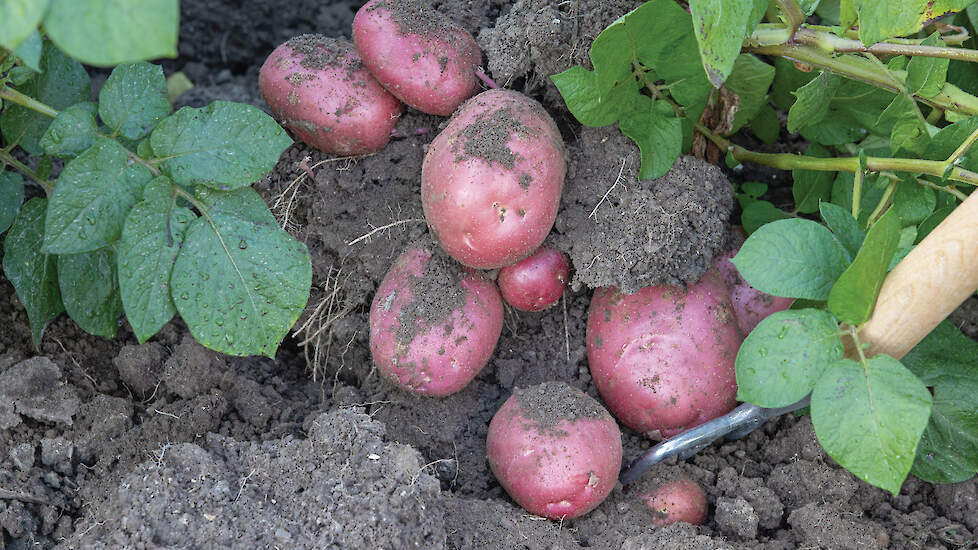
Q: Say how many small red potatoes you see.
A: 2